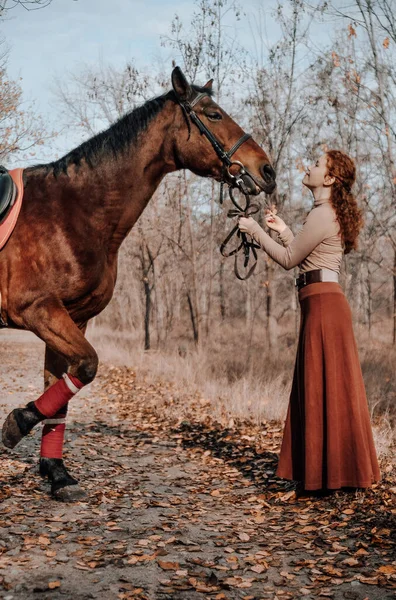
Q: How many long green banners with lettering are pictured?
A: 0